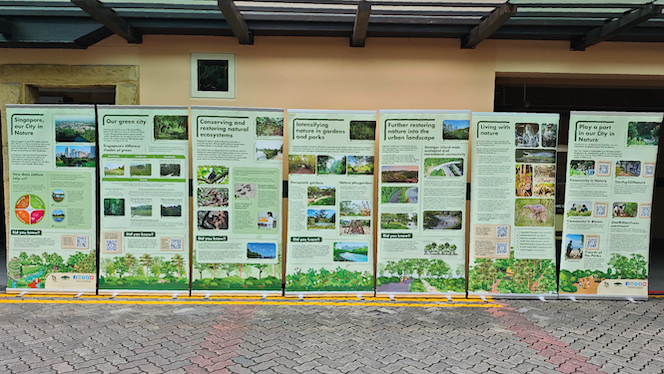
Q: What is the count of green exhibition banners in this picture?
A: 7